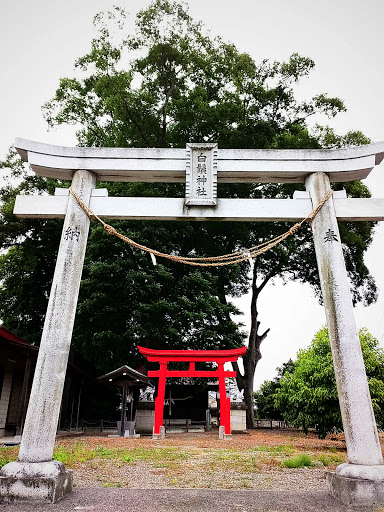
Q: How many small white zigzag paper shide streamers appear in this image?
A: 2